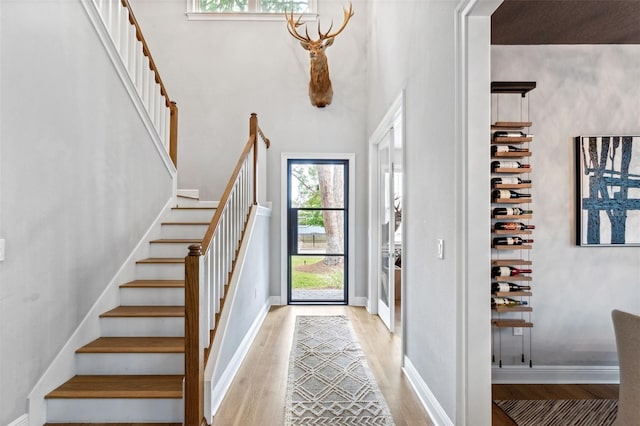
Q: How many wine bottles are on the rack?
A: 11